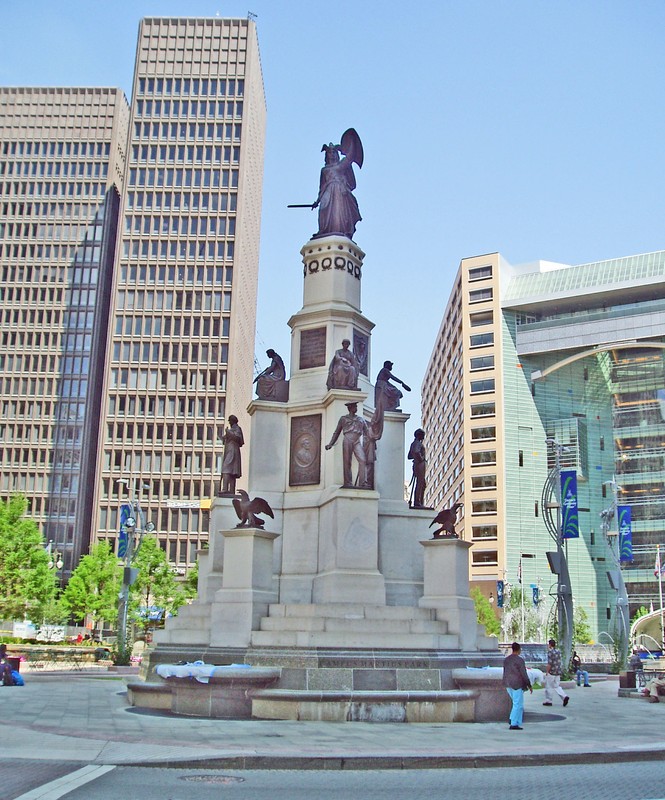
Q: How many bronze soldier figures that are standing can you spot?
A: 3